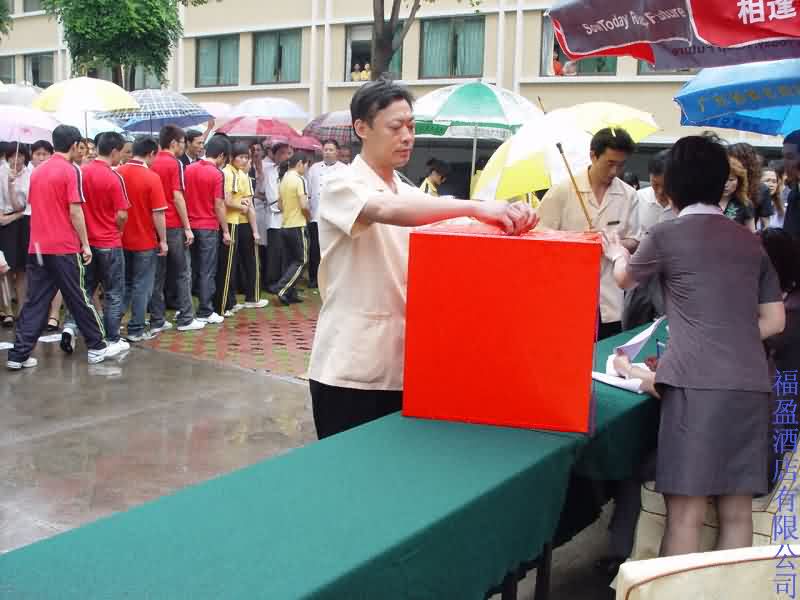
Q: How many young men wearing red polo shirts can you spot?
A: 5